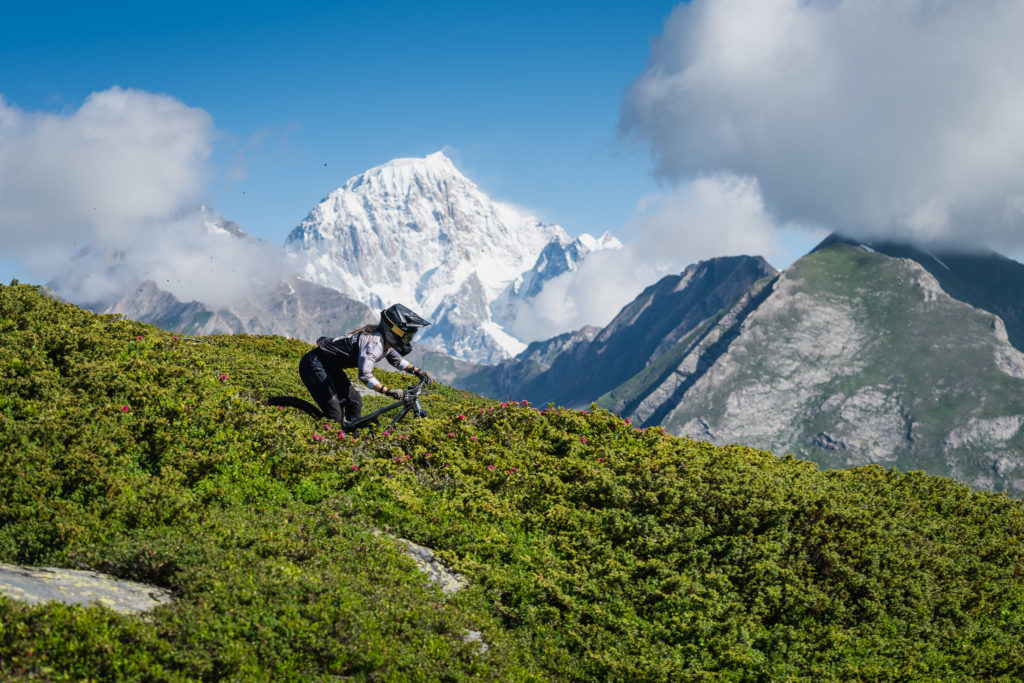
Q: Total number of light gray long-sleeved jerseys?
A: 1